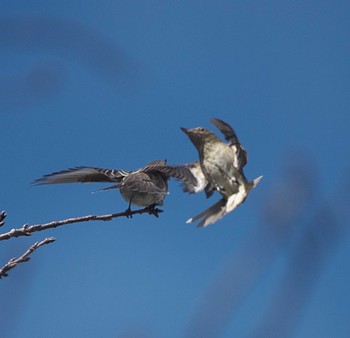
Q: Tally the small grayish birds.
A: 2